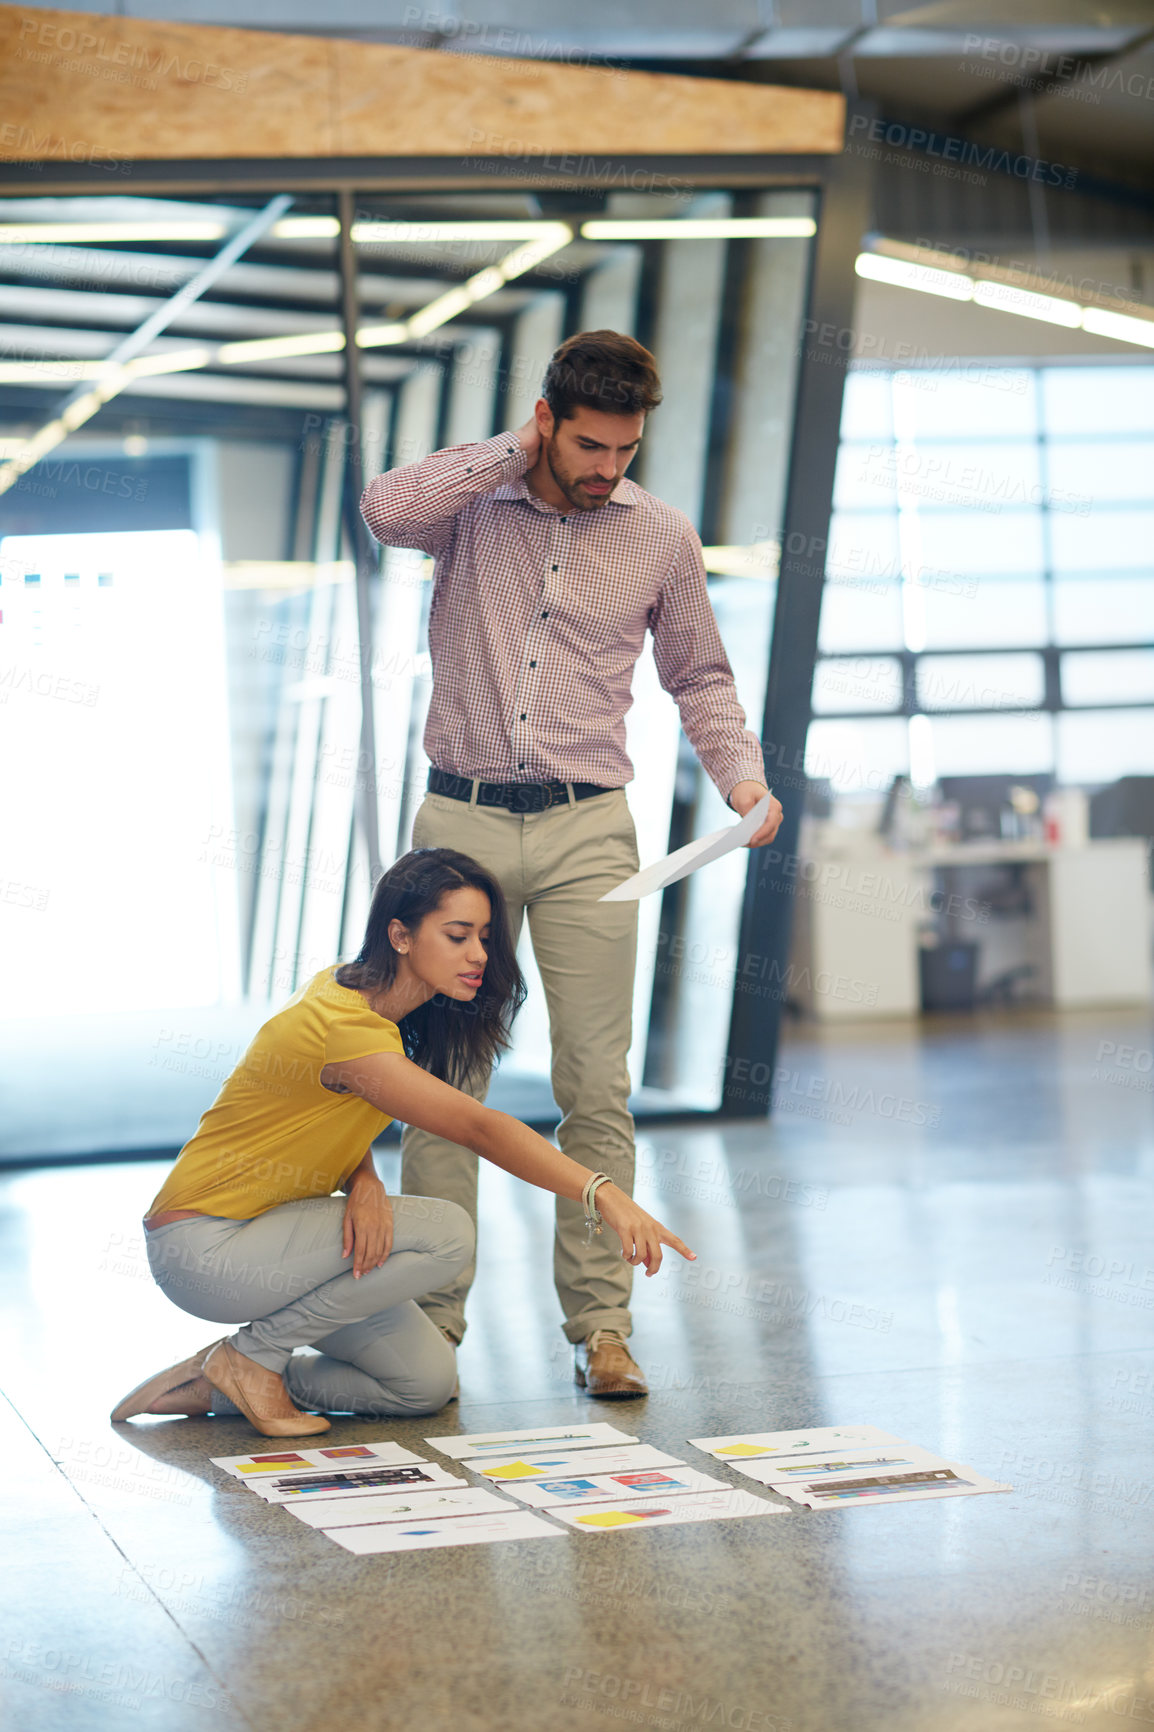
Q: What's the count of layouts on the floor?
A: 11